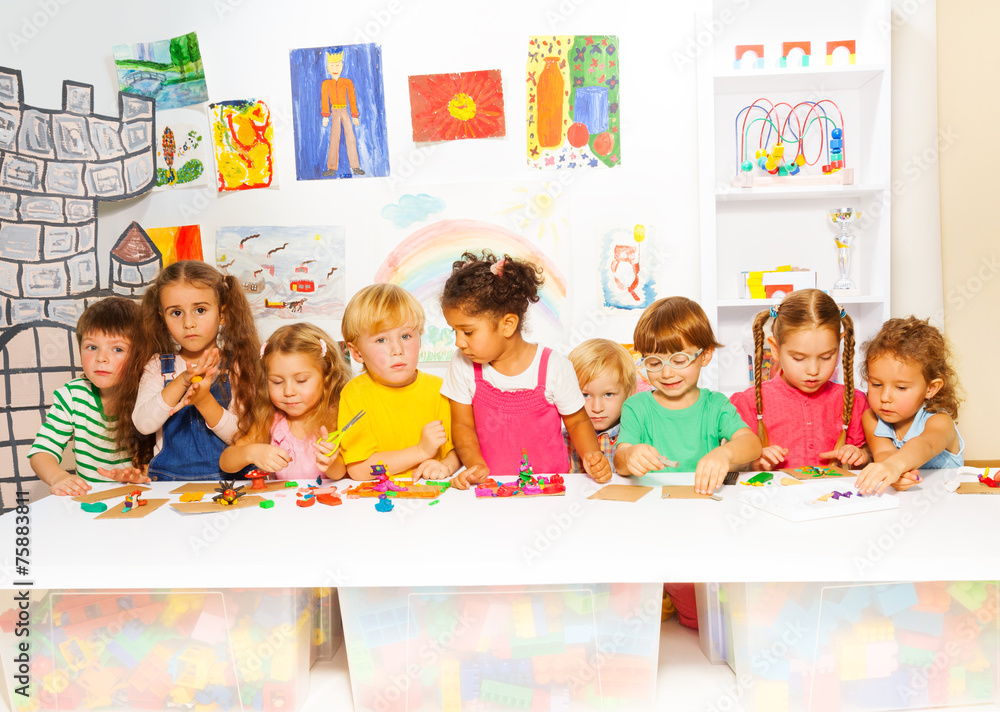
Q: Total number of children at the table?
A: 9